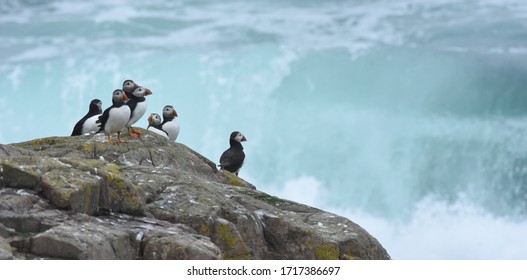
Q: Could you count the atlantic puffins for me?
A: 7